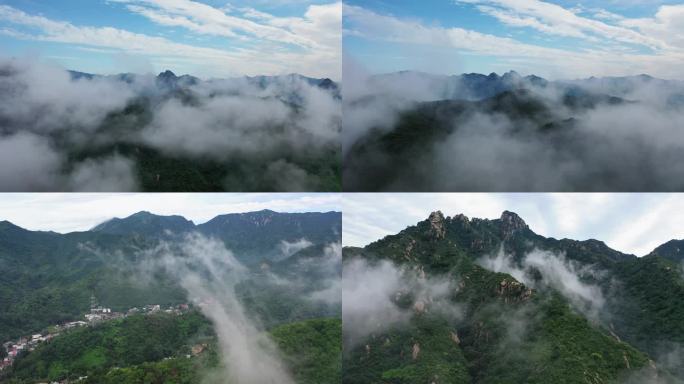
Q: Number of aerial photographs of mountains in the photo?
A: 4